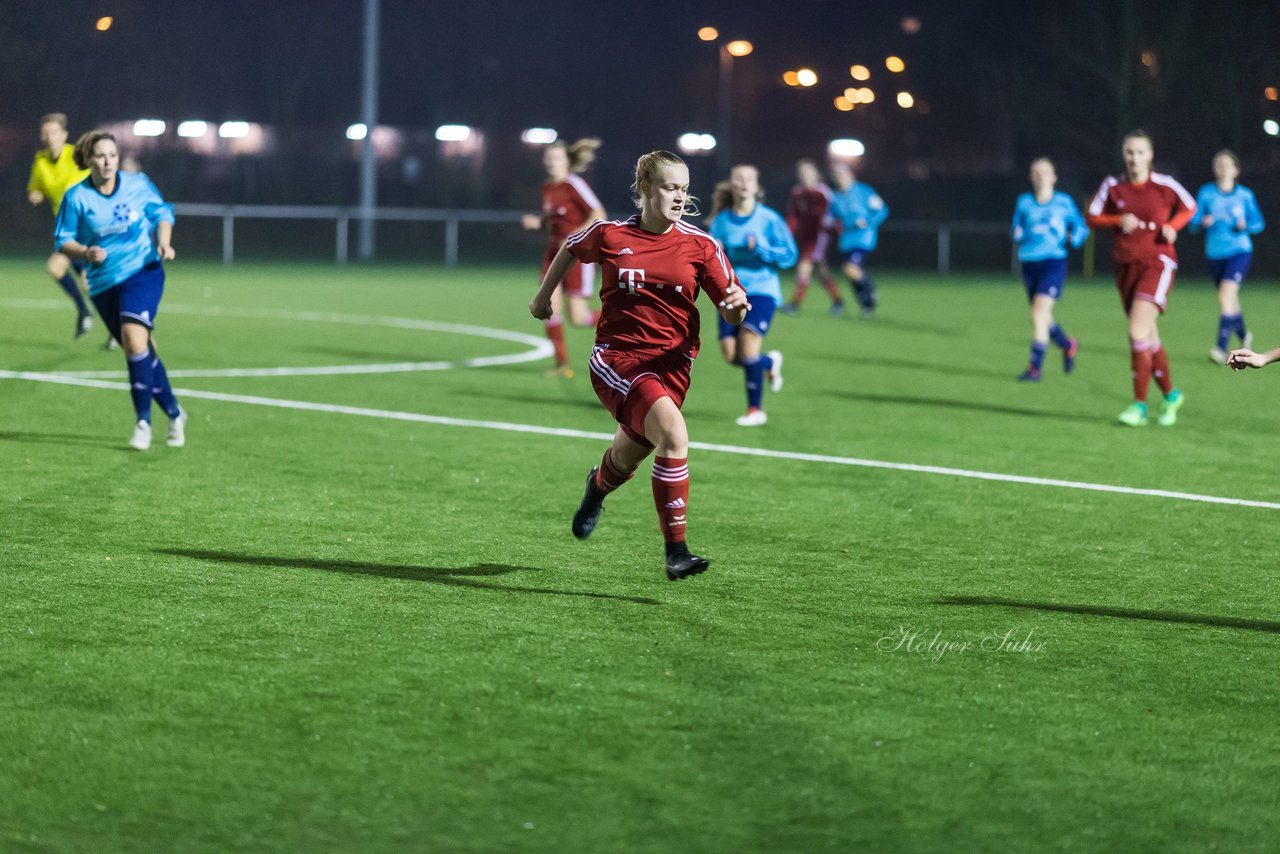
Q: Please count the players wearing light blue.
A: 5